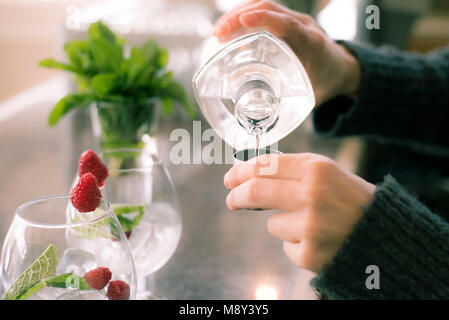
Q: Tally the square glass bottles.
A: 1